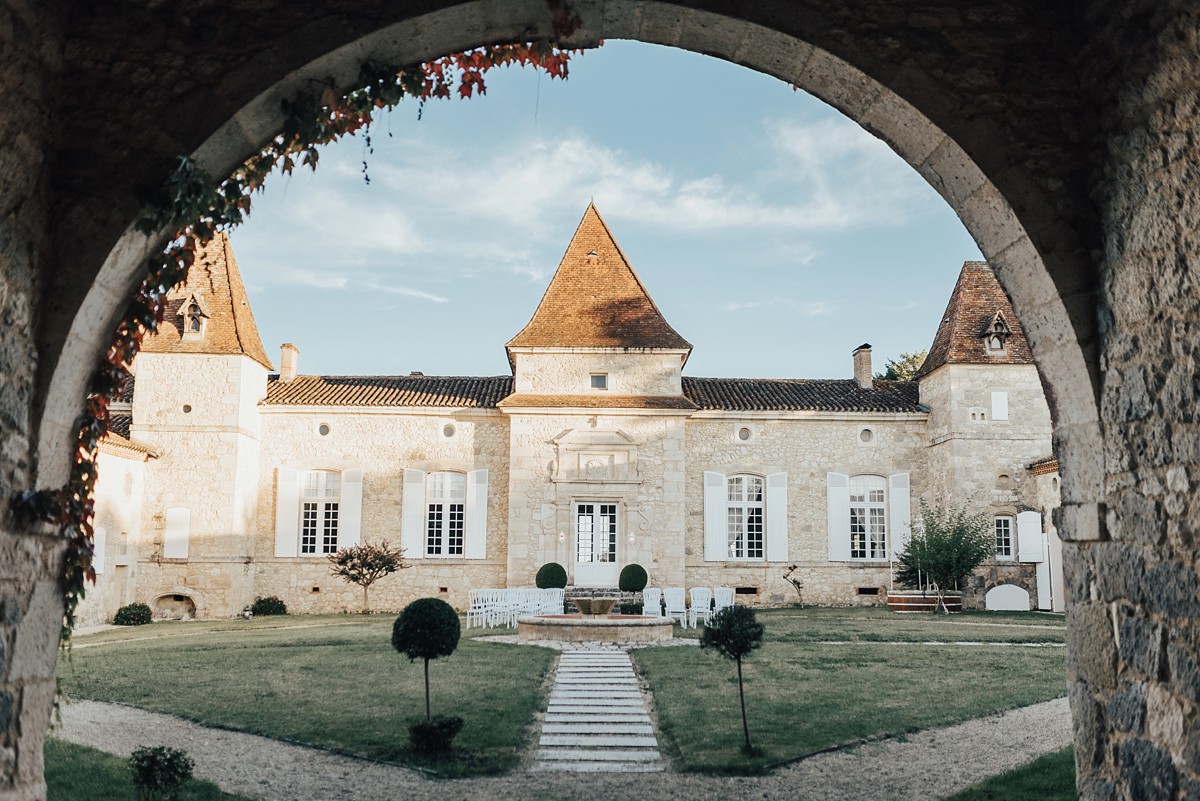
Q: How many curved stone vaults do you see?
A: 1